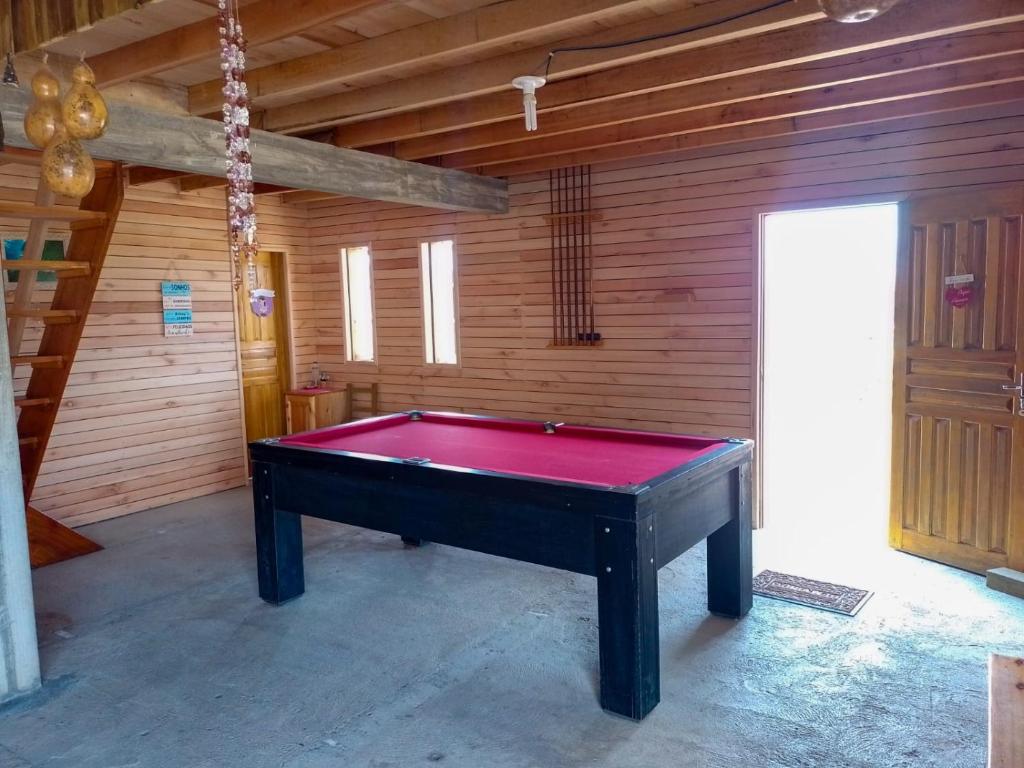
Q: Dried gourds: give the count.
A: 3